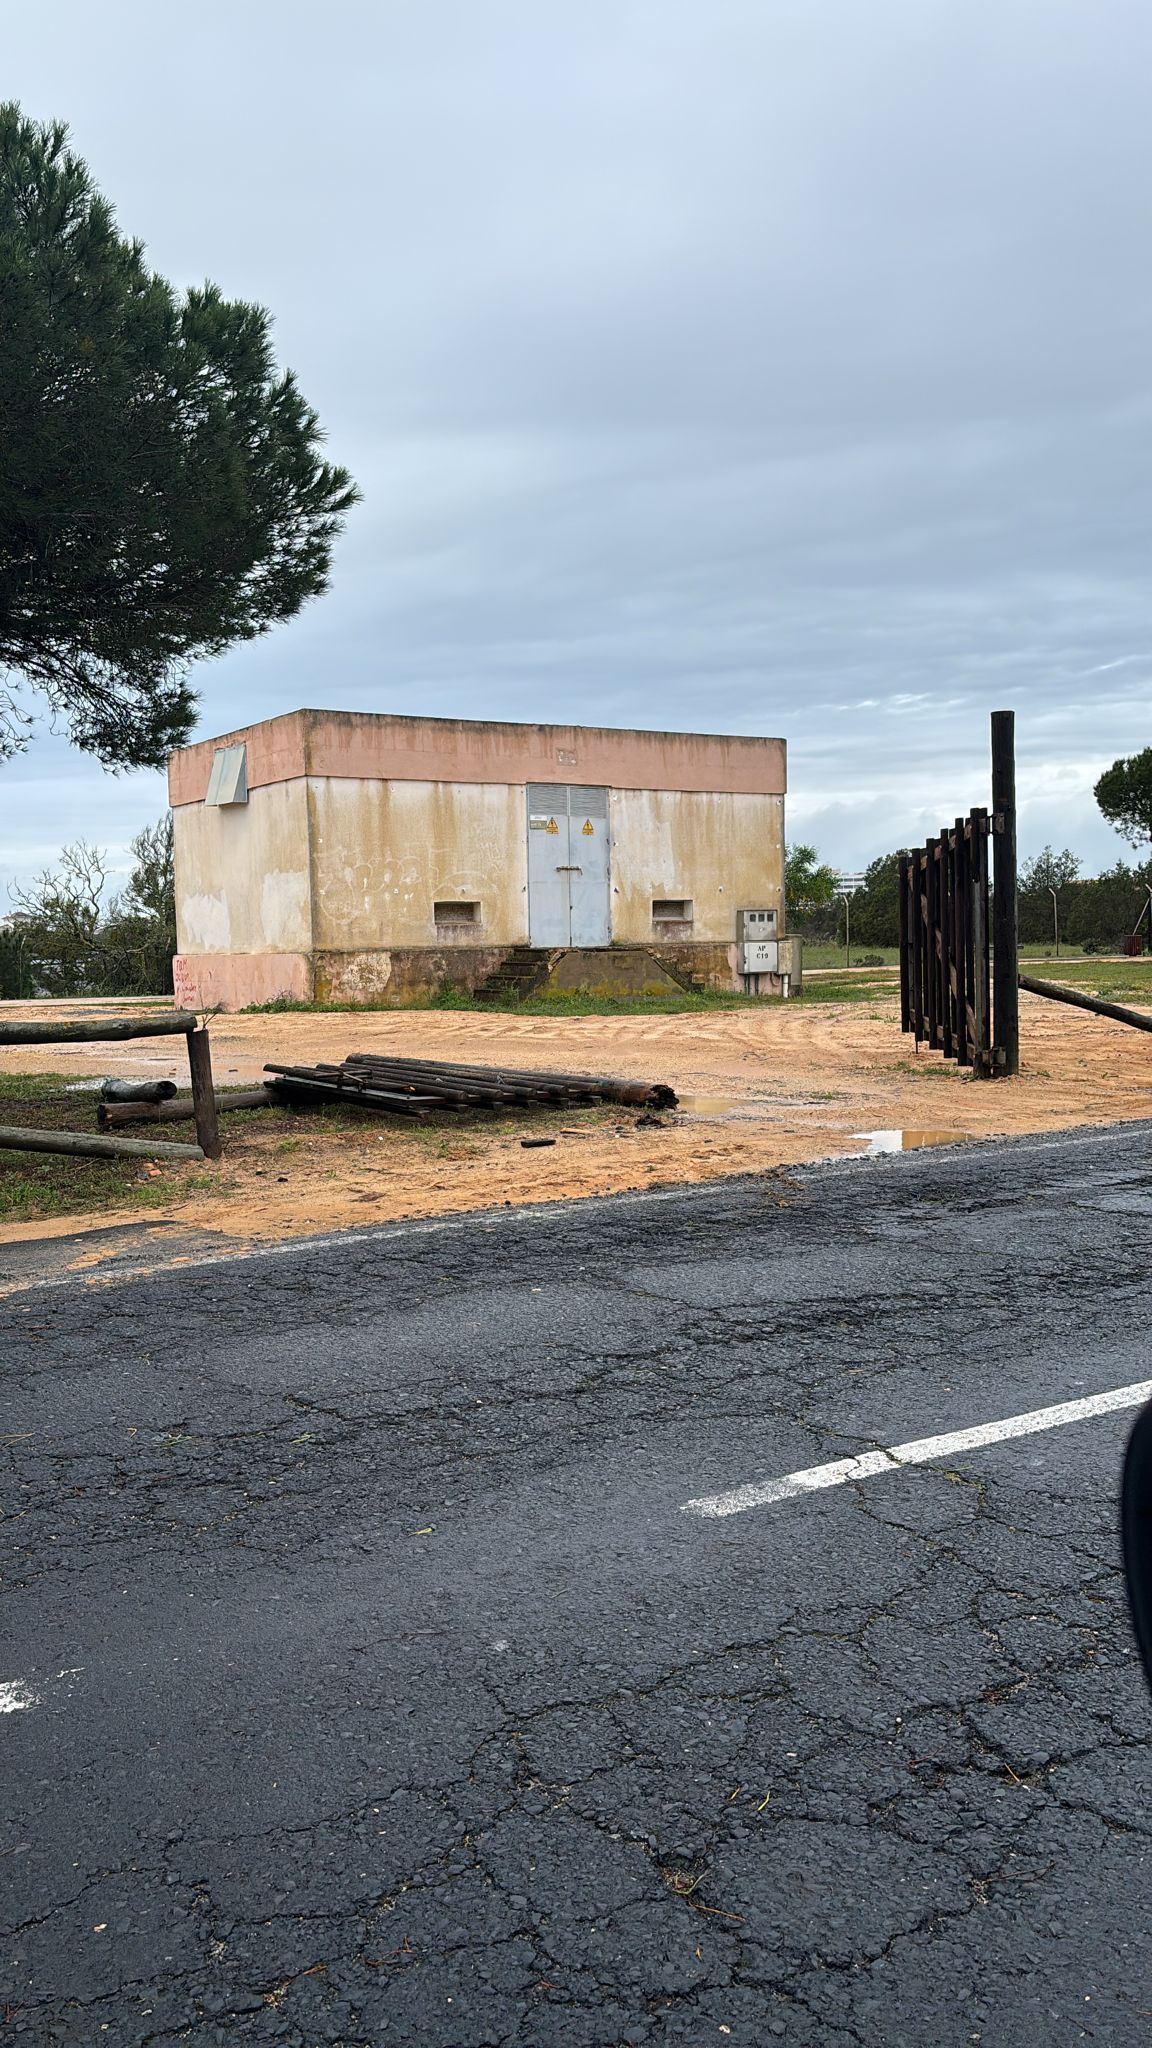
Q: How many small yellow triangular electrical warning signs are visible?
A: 2